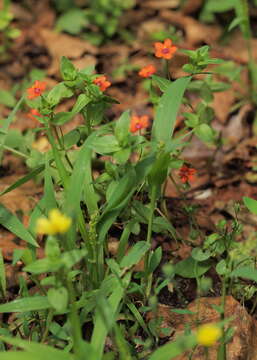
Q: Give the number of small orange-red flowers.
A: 7